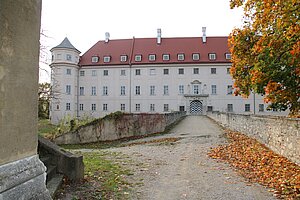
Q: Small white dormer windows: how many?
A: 10